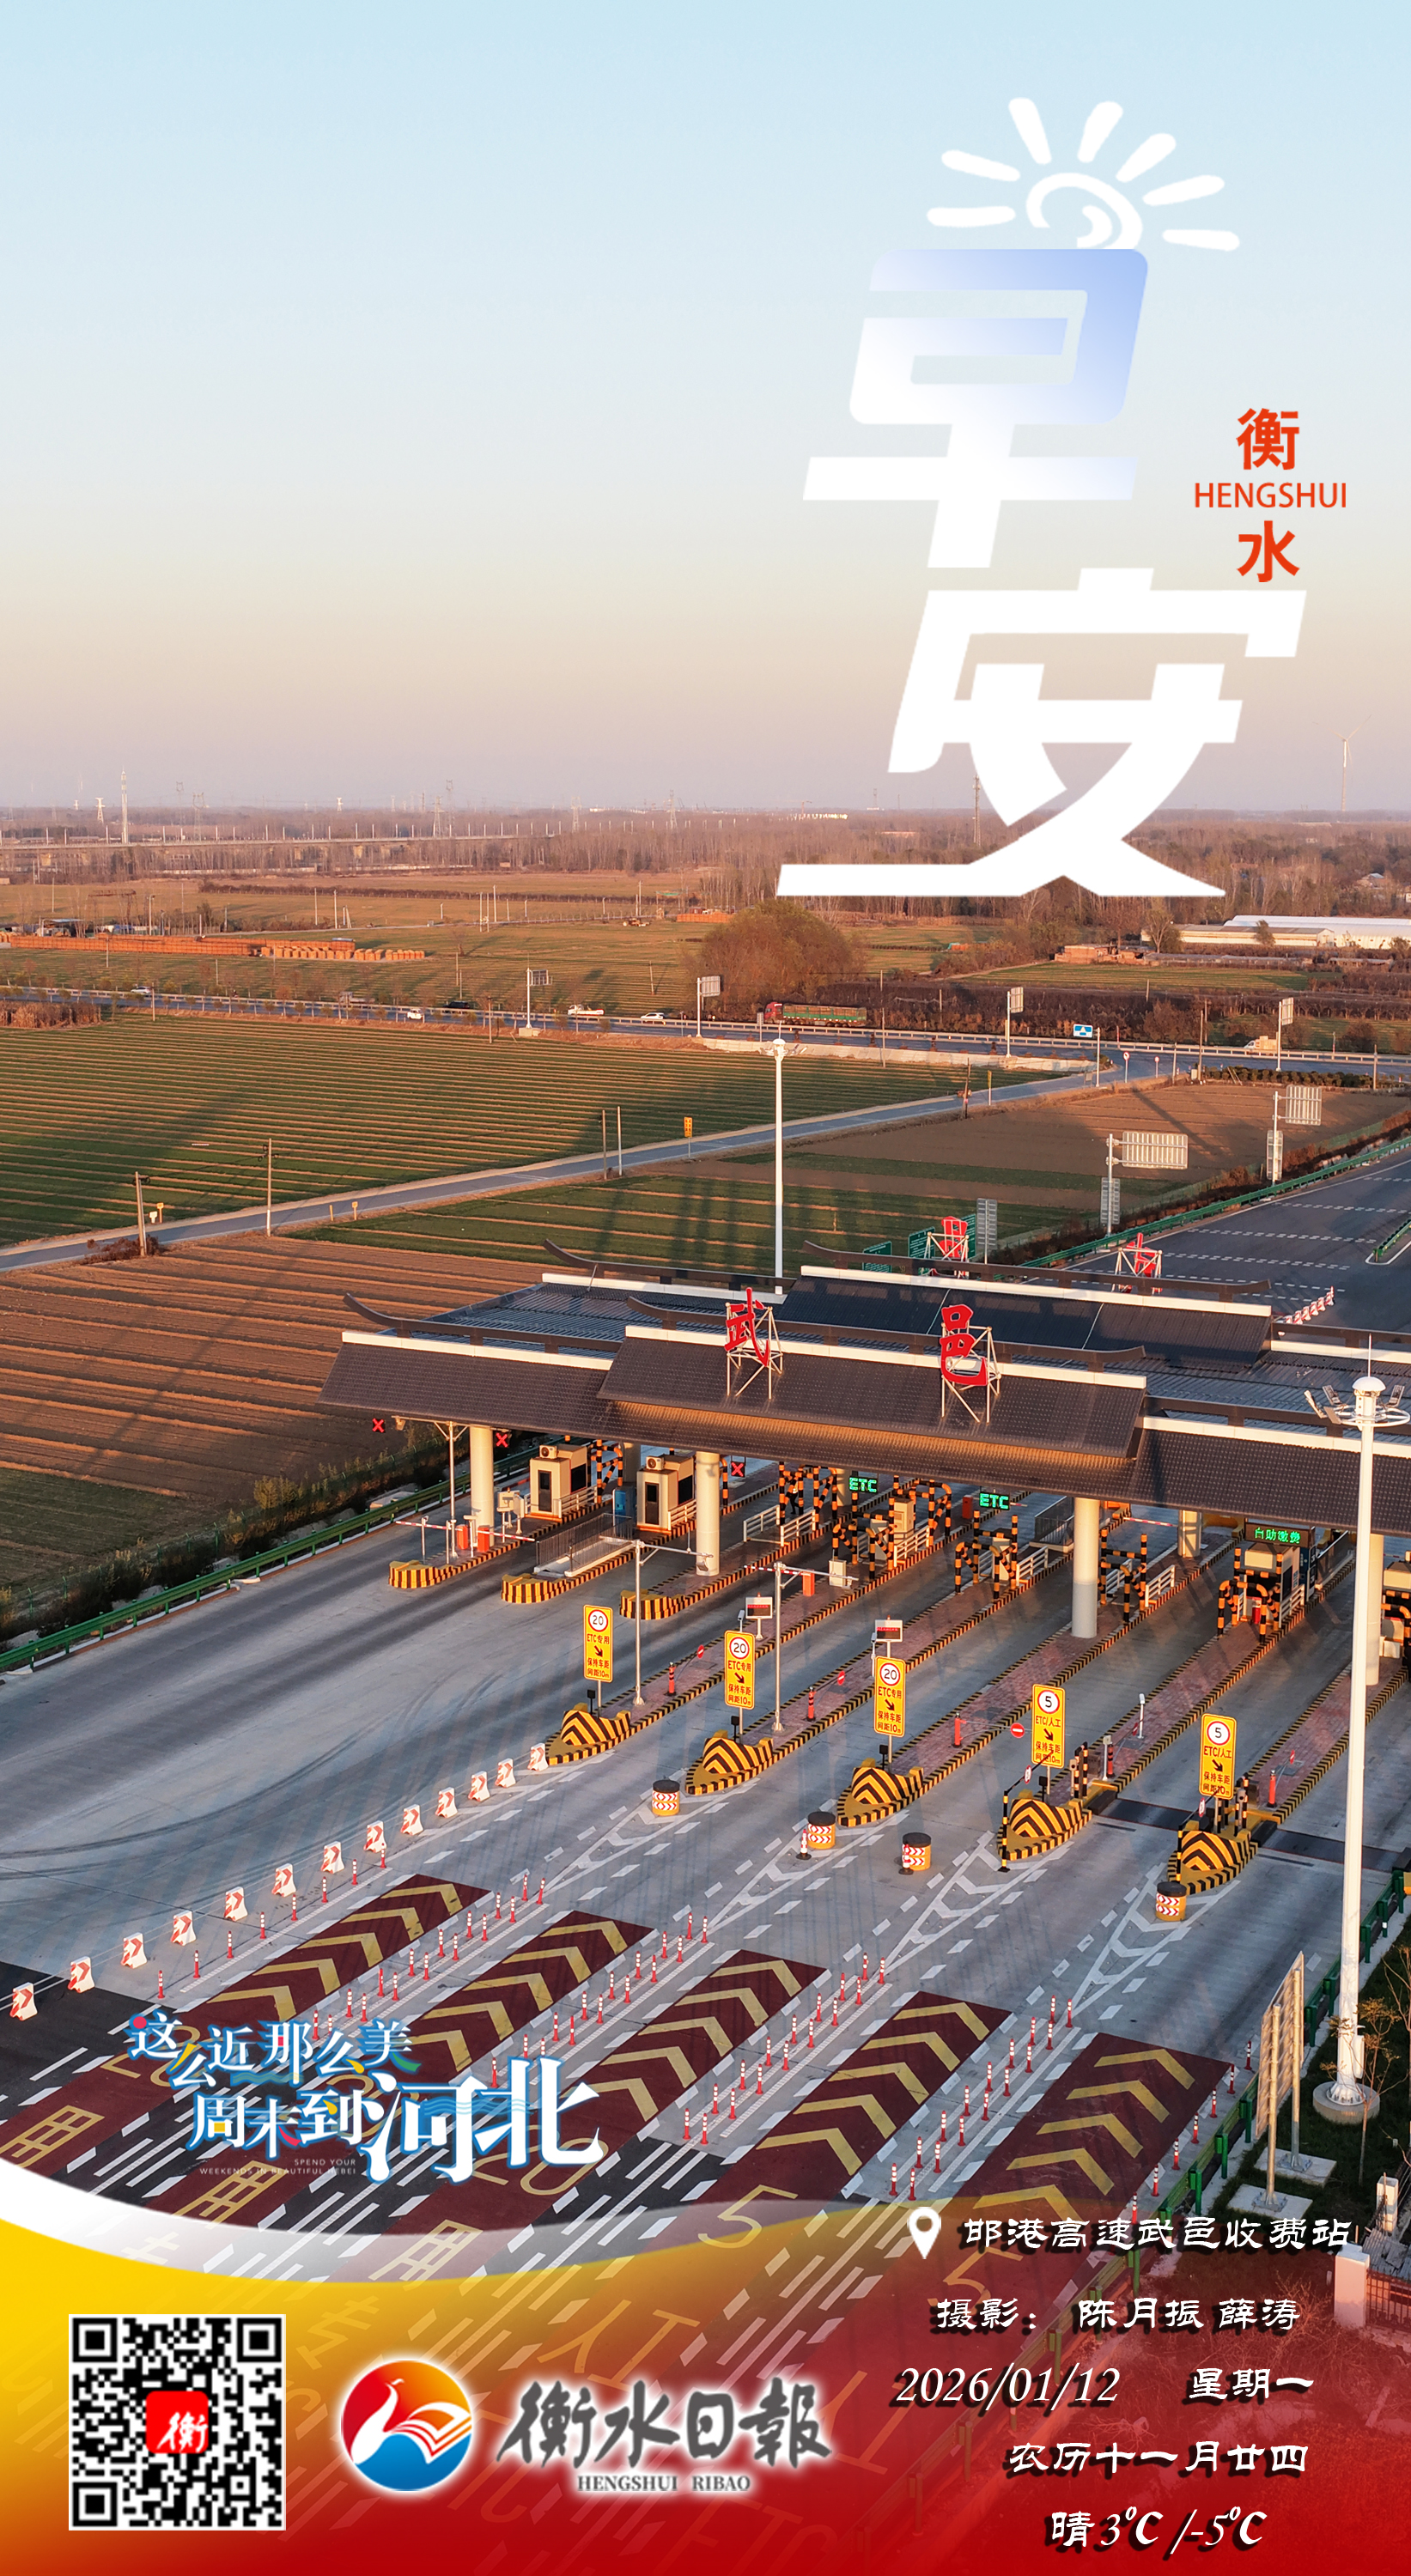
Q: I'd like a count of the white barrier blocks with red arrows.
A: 13